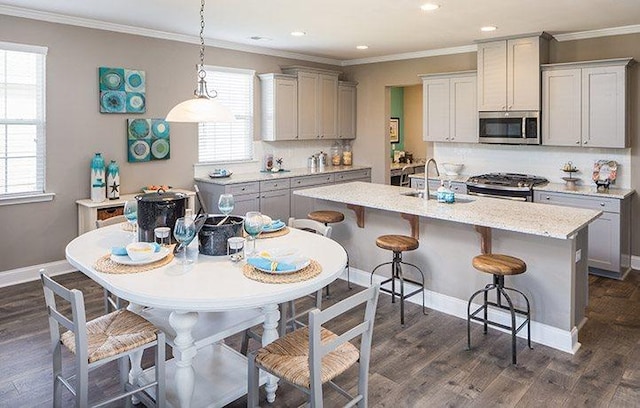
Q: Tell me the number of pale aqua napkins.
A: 3